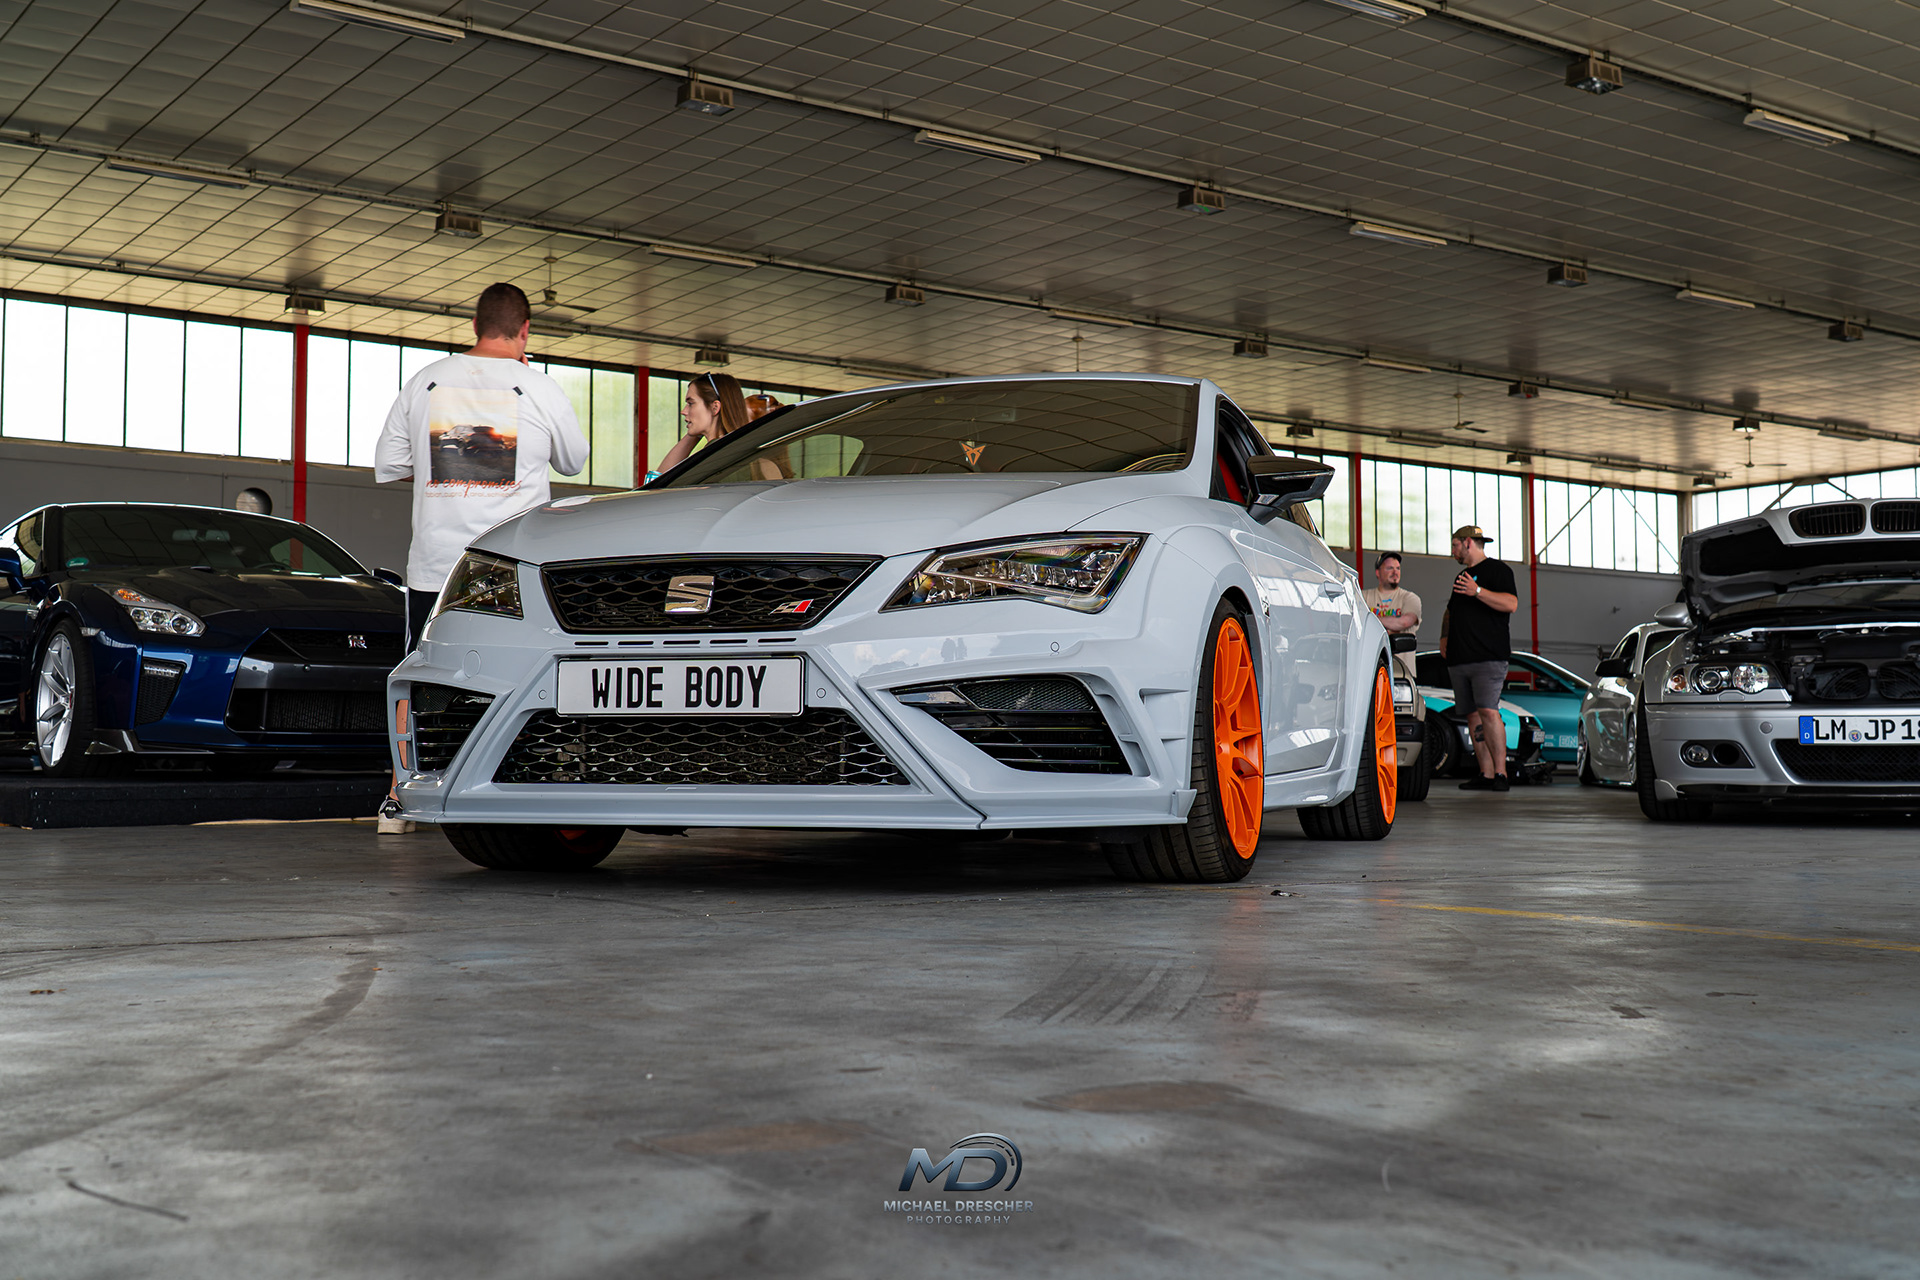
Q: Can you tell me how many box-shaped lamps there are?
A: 15